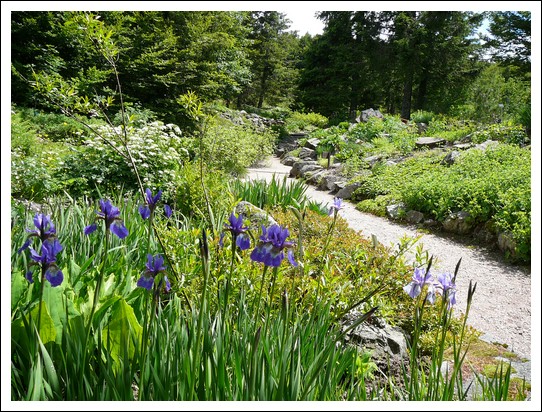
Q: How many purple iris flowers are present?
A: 10